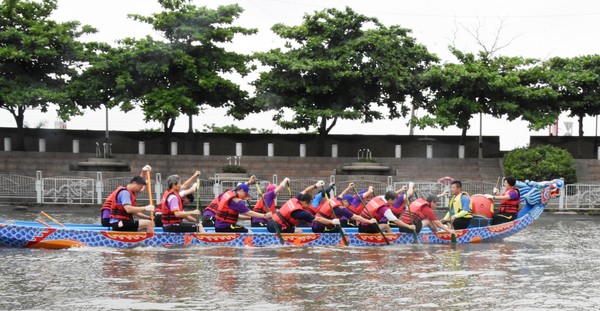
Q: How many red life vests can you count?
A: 15